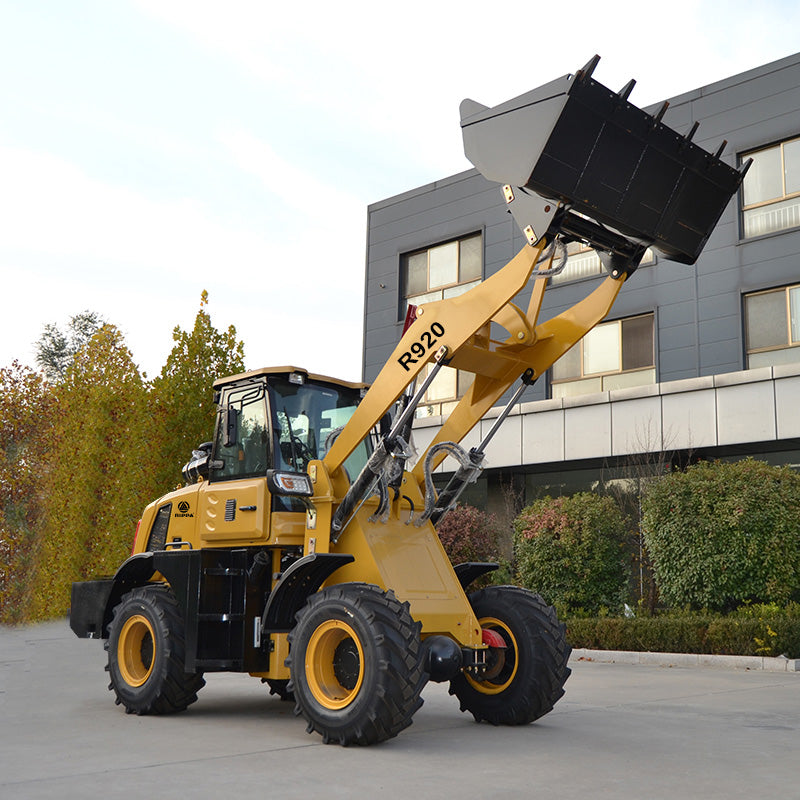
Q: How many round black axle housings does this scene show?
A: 1